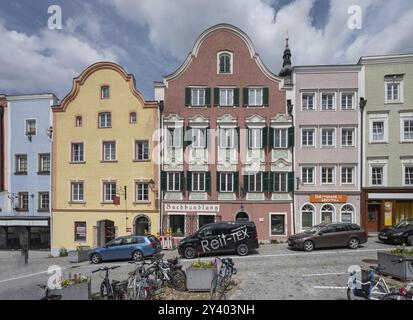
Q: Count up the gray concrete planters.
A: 4